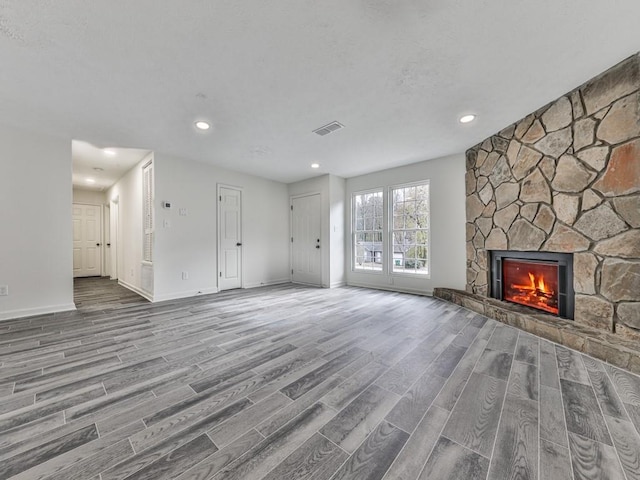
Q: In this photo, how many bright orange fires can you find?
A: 1